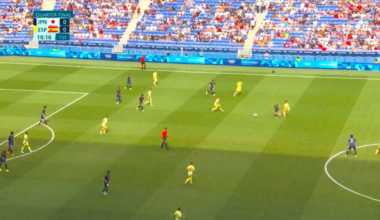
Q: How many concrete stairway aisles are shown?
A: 3